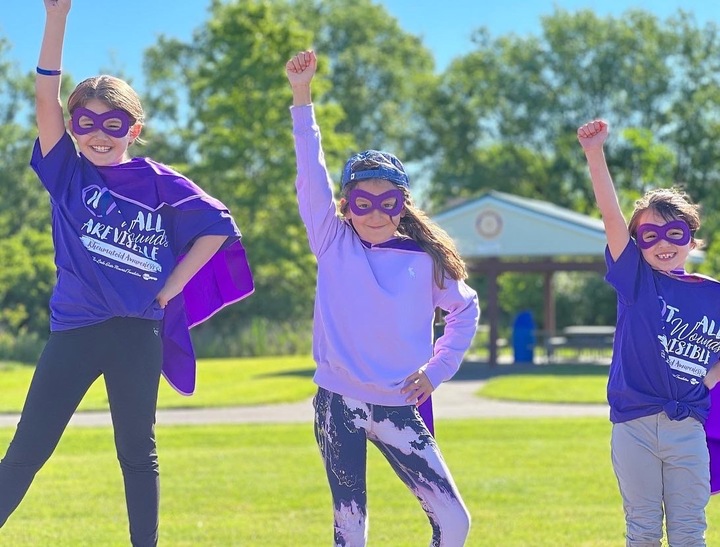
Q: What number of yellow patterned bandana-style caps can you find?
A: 0